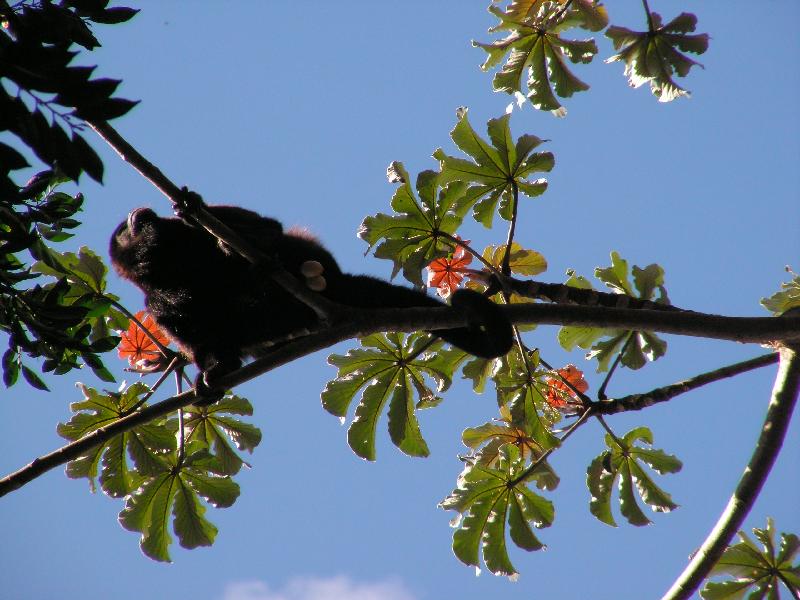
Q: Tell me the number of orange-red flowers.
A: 3